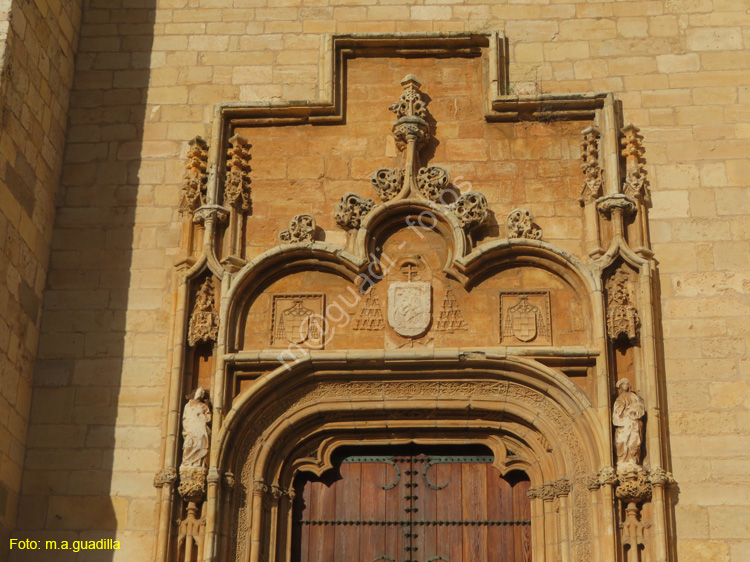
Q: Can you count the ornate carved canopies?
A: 2